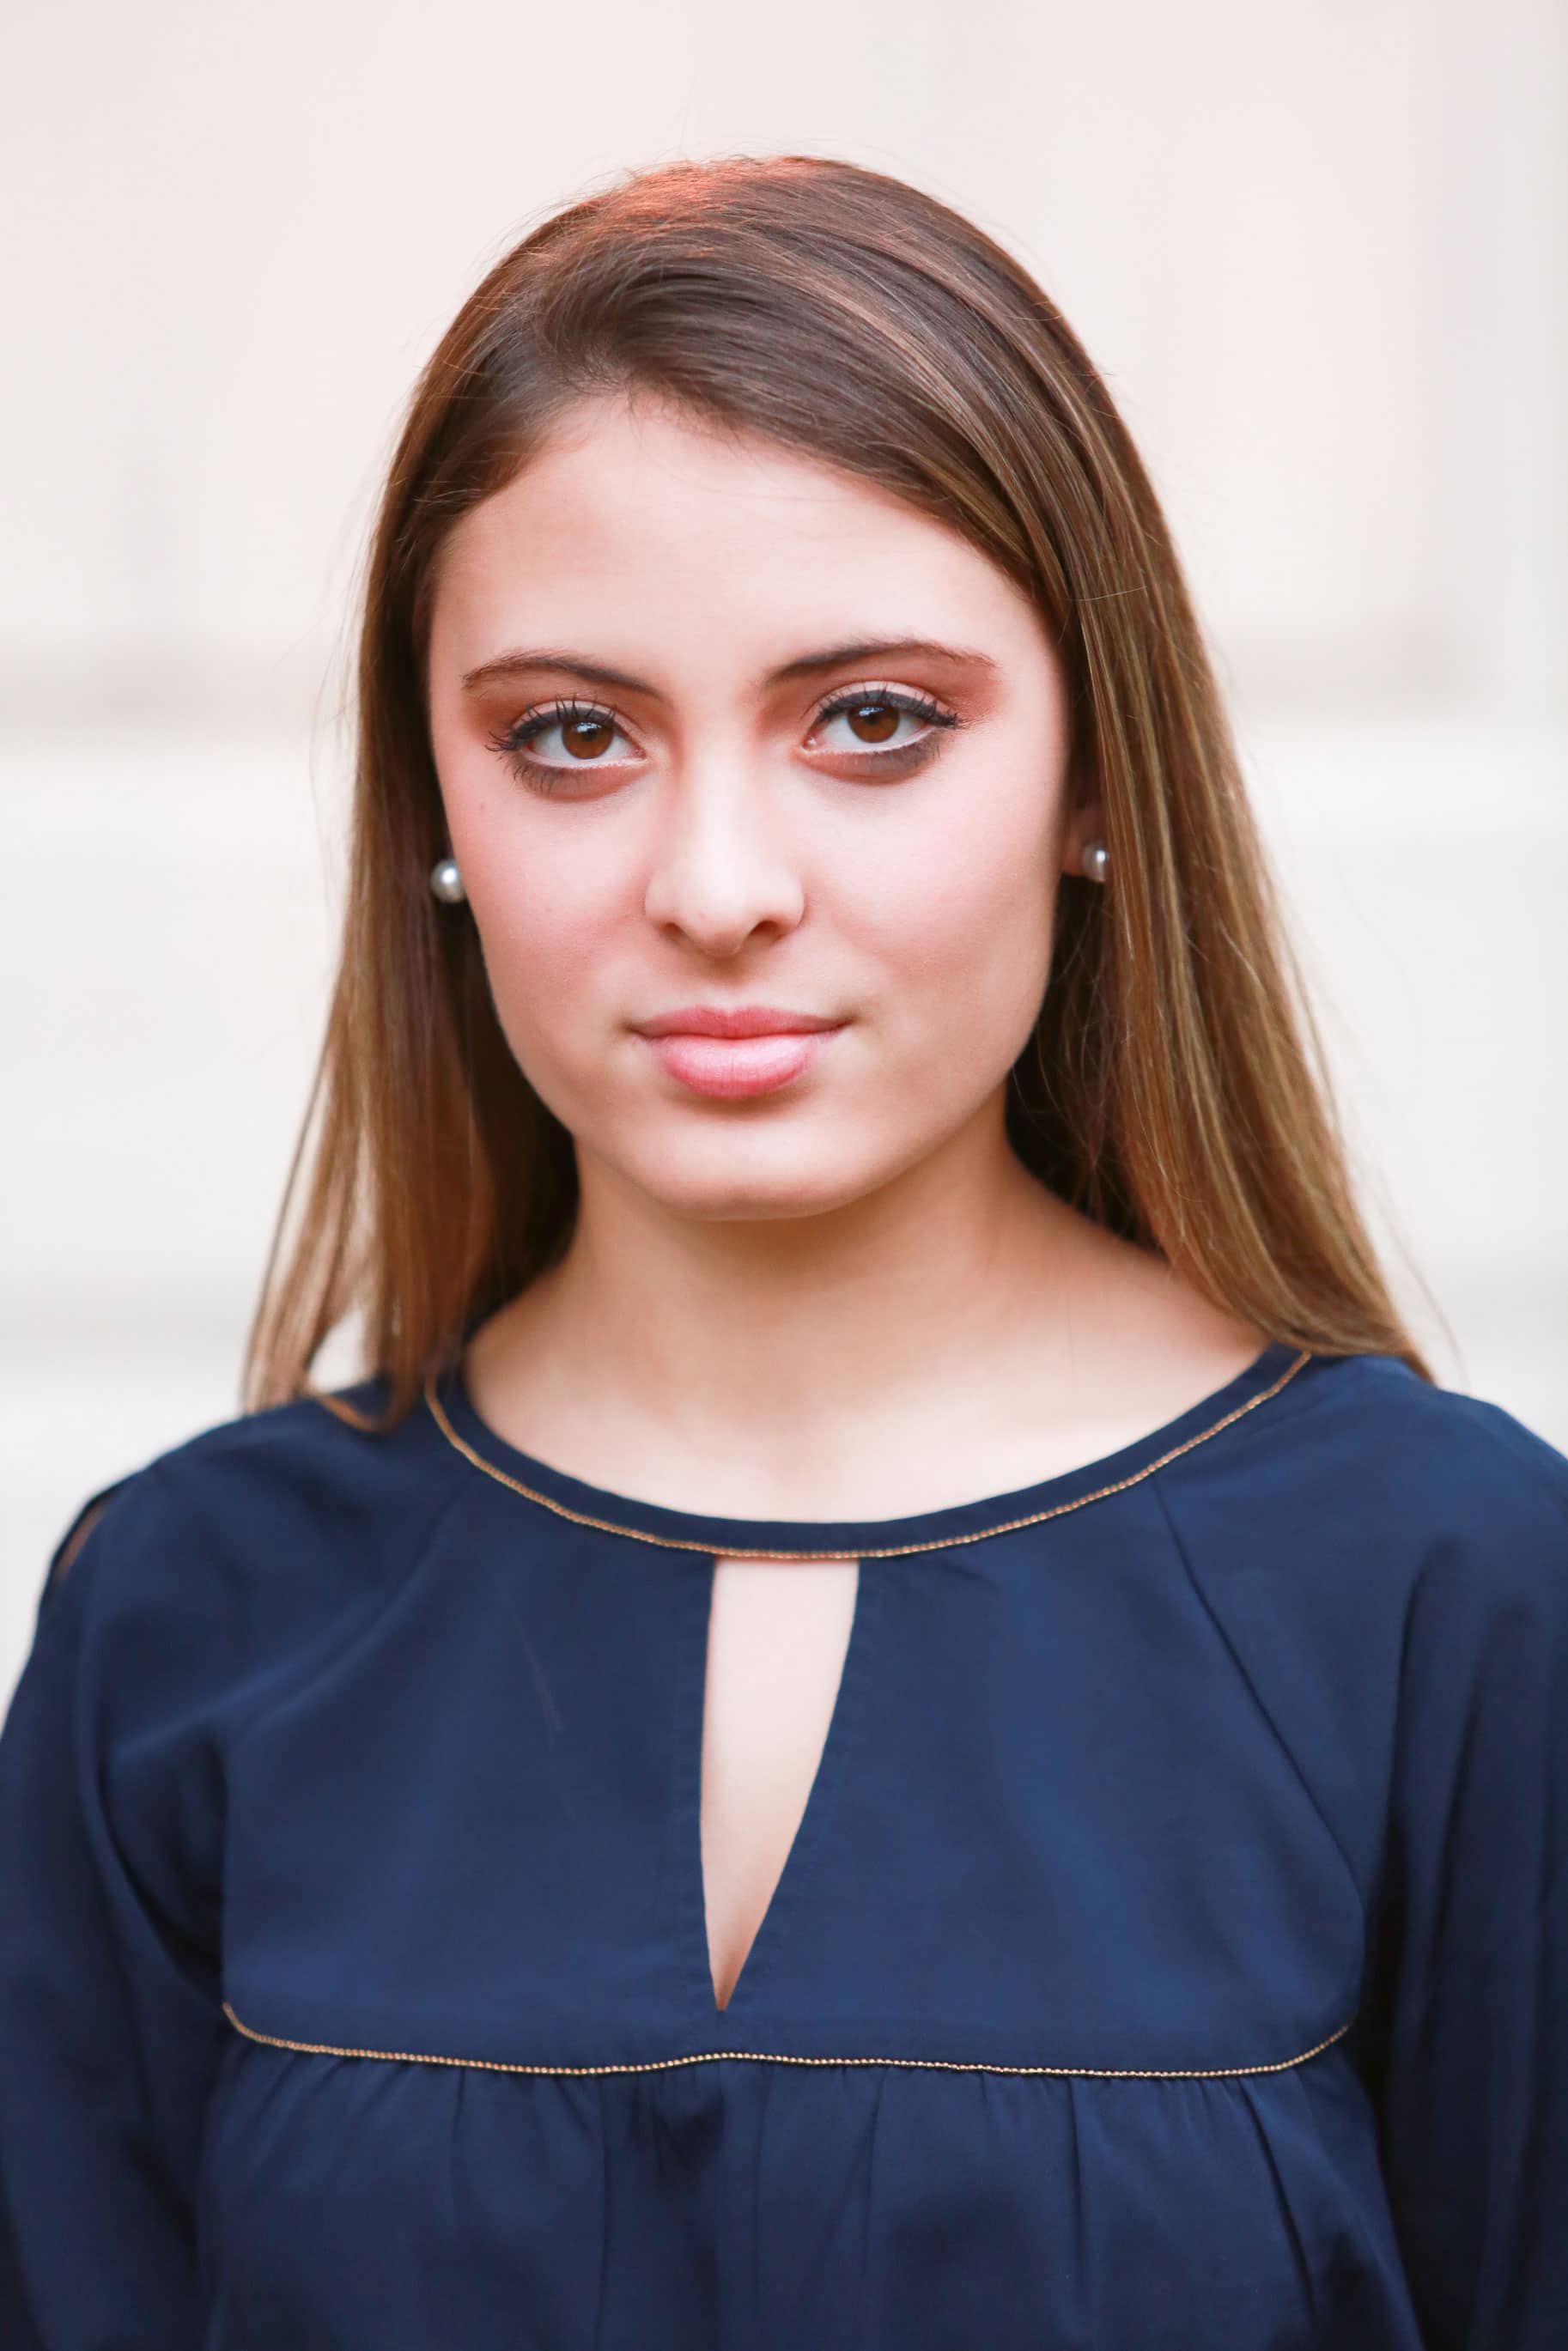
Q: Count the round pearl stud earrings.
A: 2